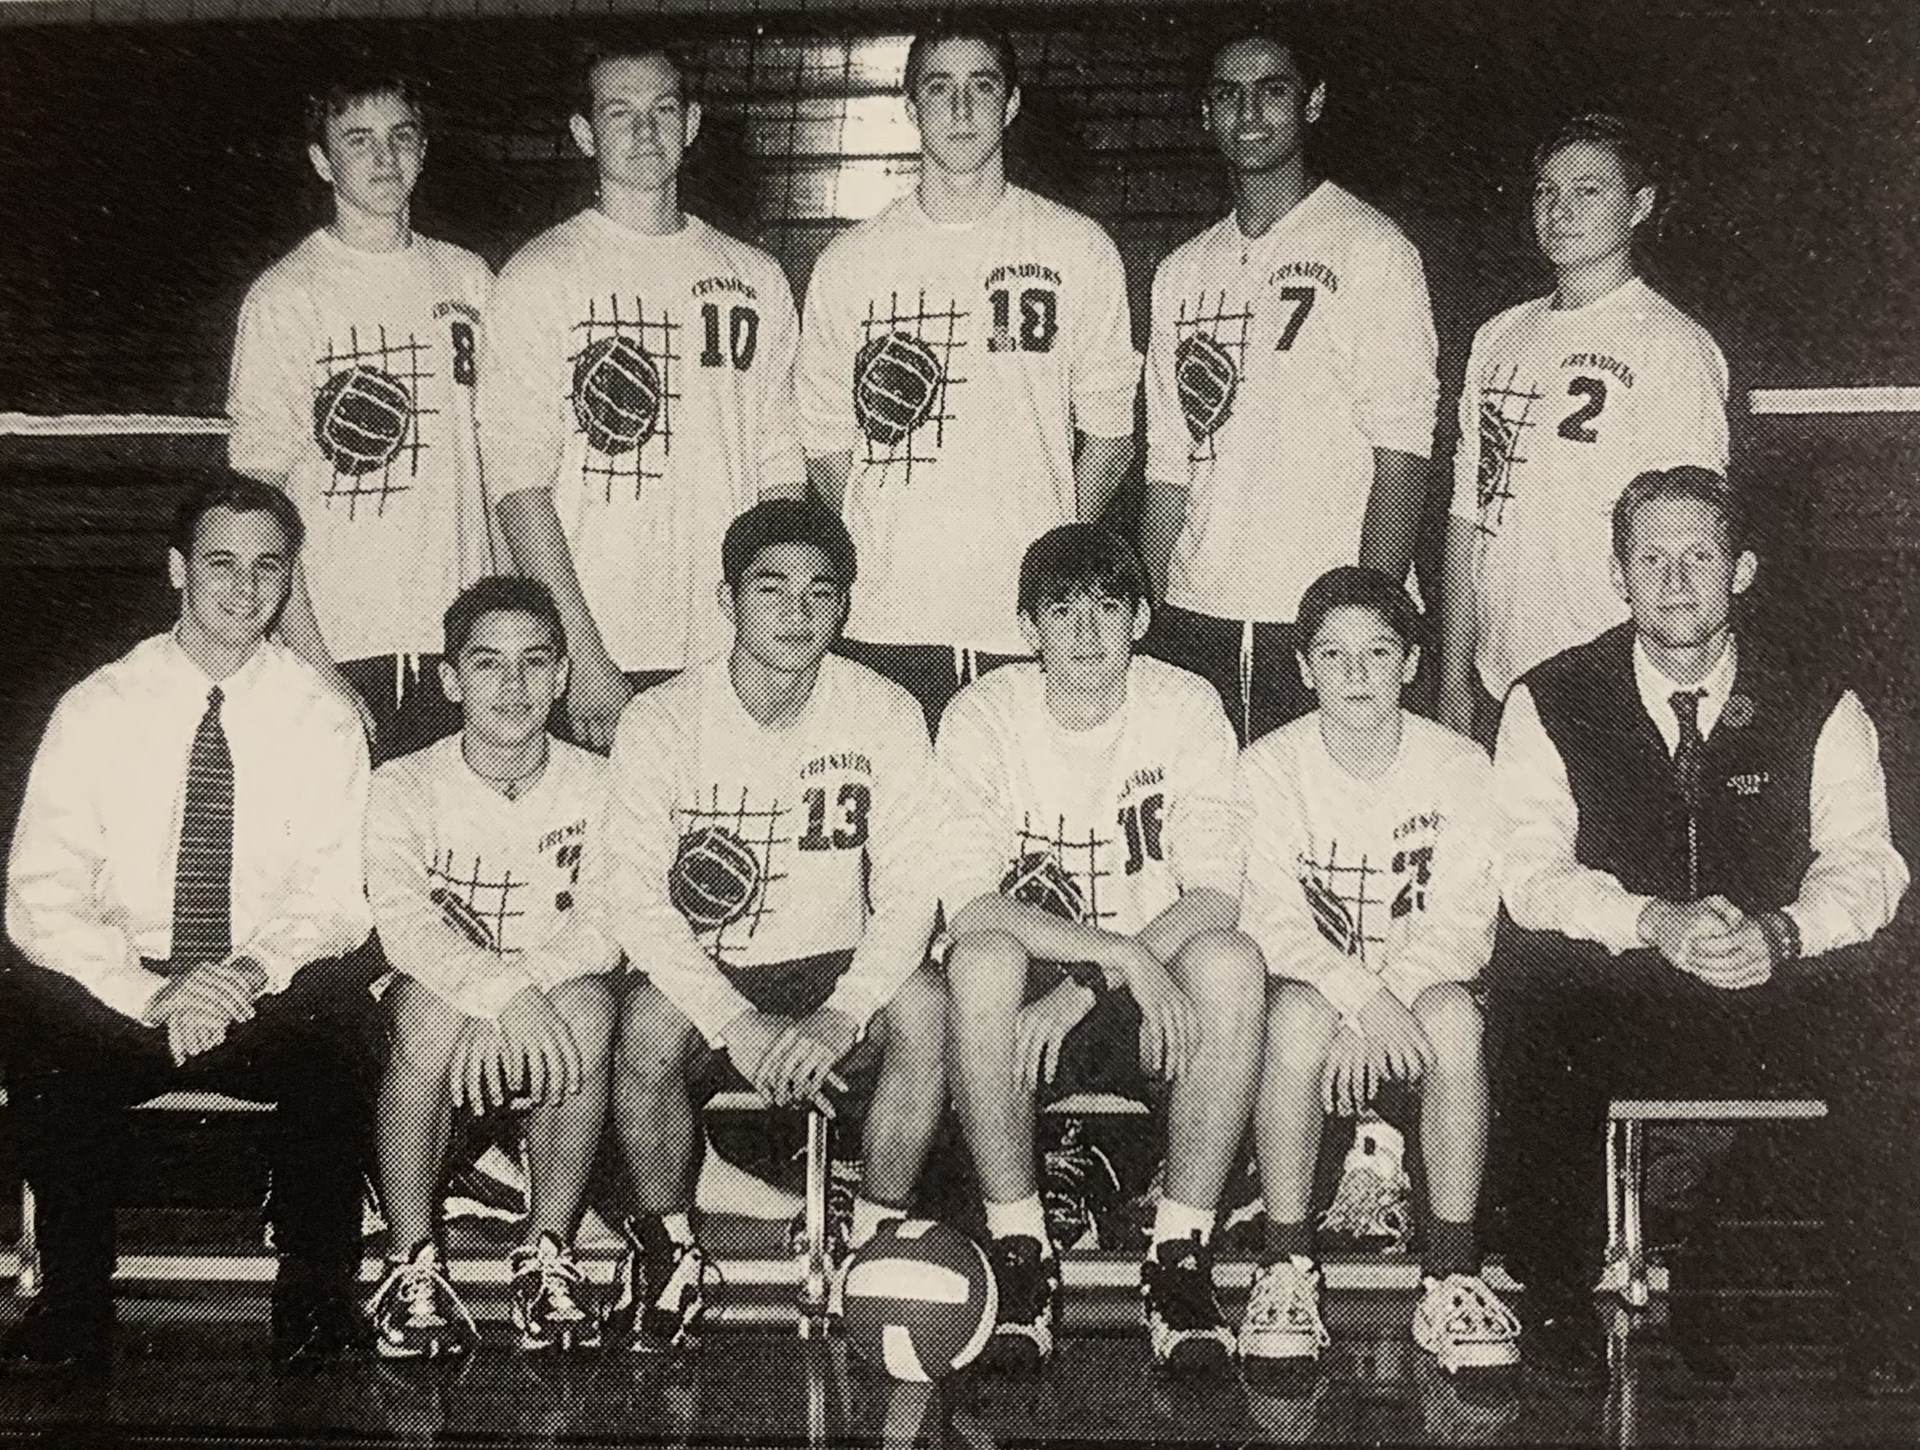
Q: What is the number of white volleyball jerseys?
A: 9